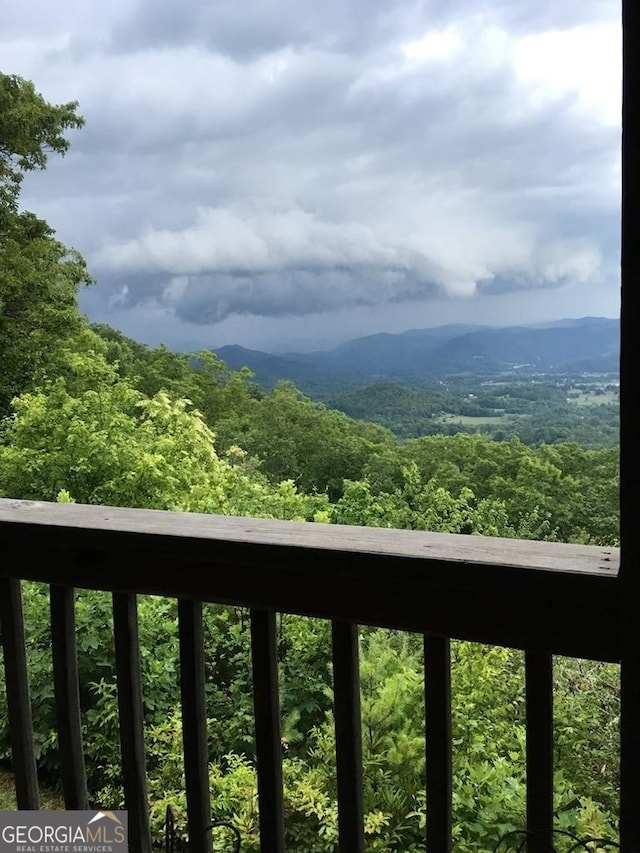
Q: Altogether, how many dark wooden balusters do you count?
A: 8